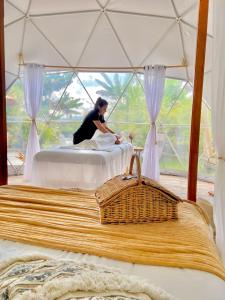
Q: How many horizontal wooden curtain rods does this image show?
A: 1